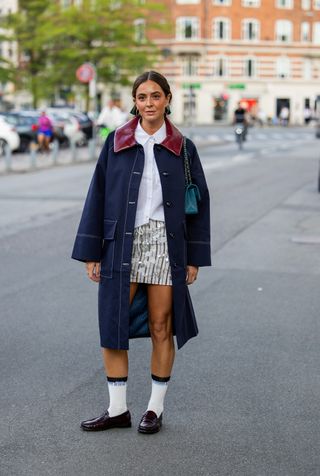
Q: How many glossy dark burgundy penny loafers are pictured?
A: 2